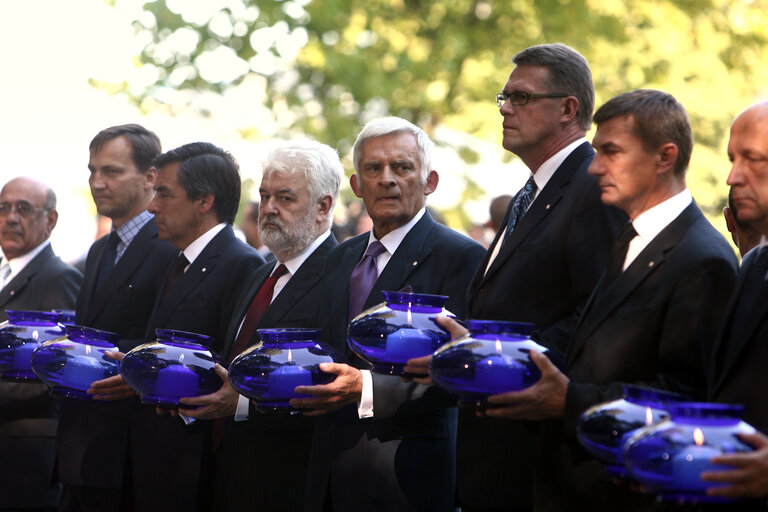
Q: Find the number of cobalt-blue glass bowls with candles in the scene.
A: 8